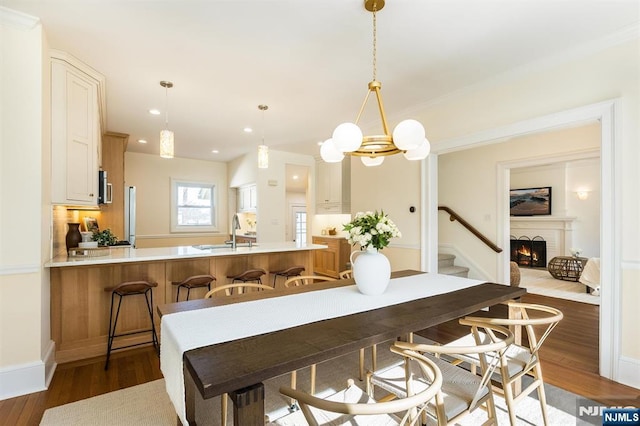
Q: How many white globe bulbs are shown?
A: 5